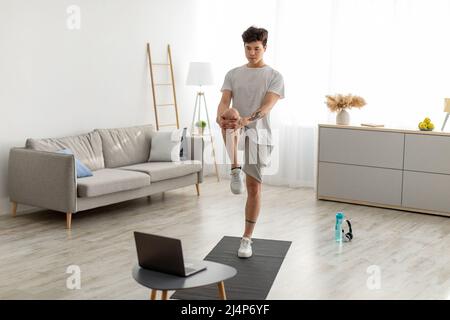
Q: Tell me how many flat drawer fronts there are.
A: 4